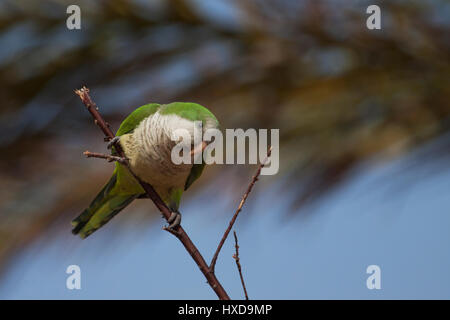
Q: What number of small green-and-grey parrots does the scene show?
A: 1